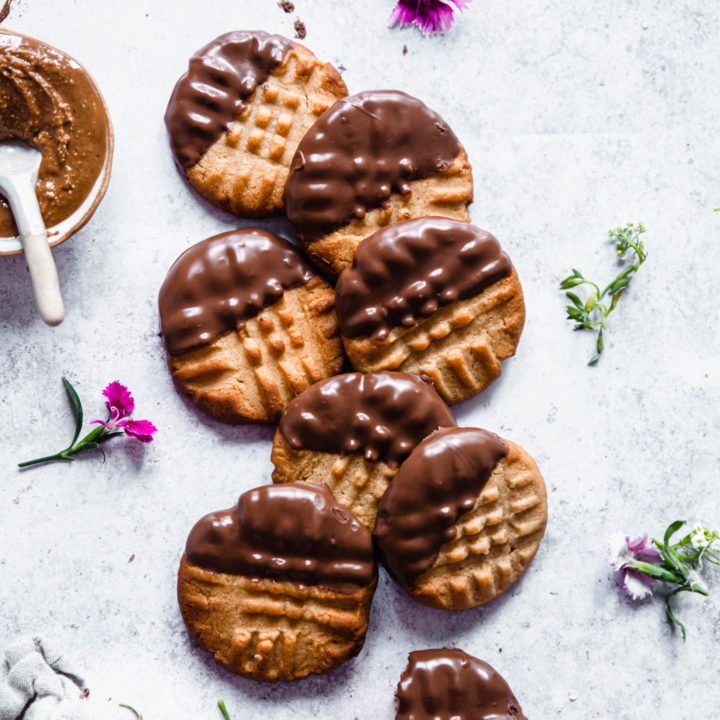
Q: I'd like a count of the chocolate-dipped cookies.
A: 8